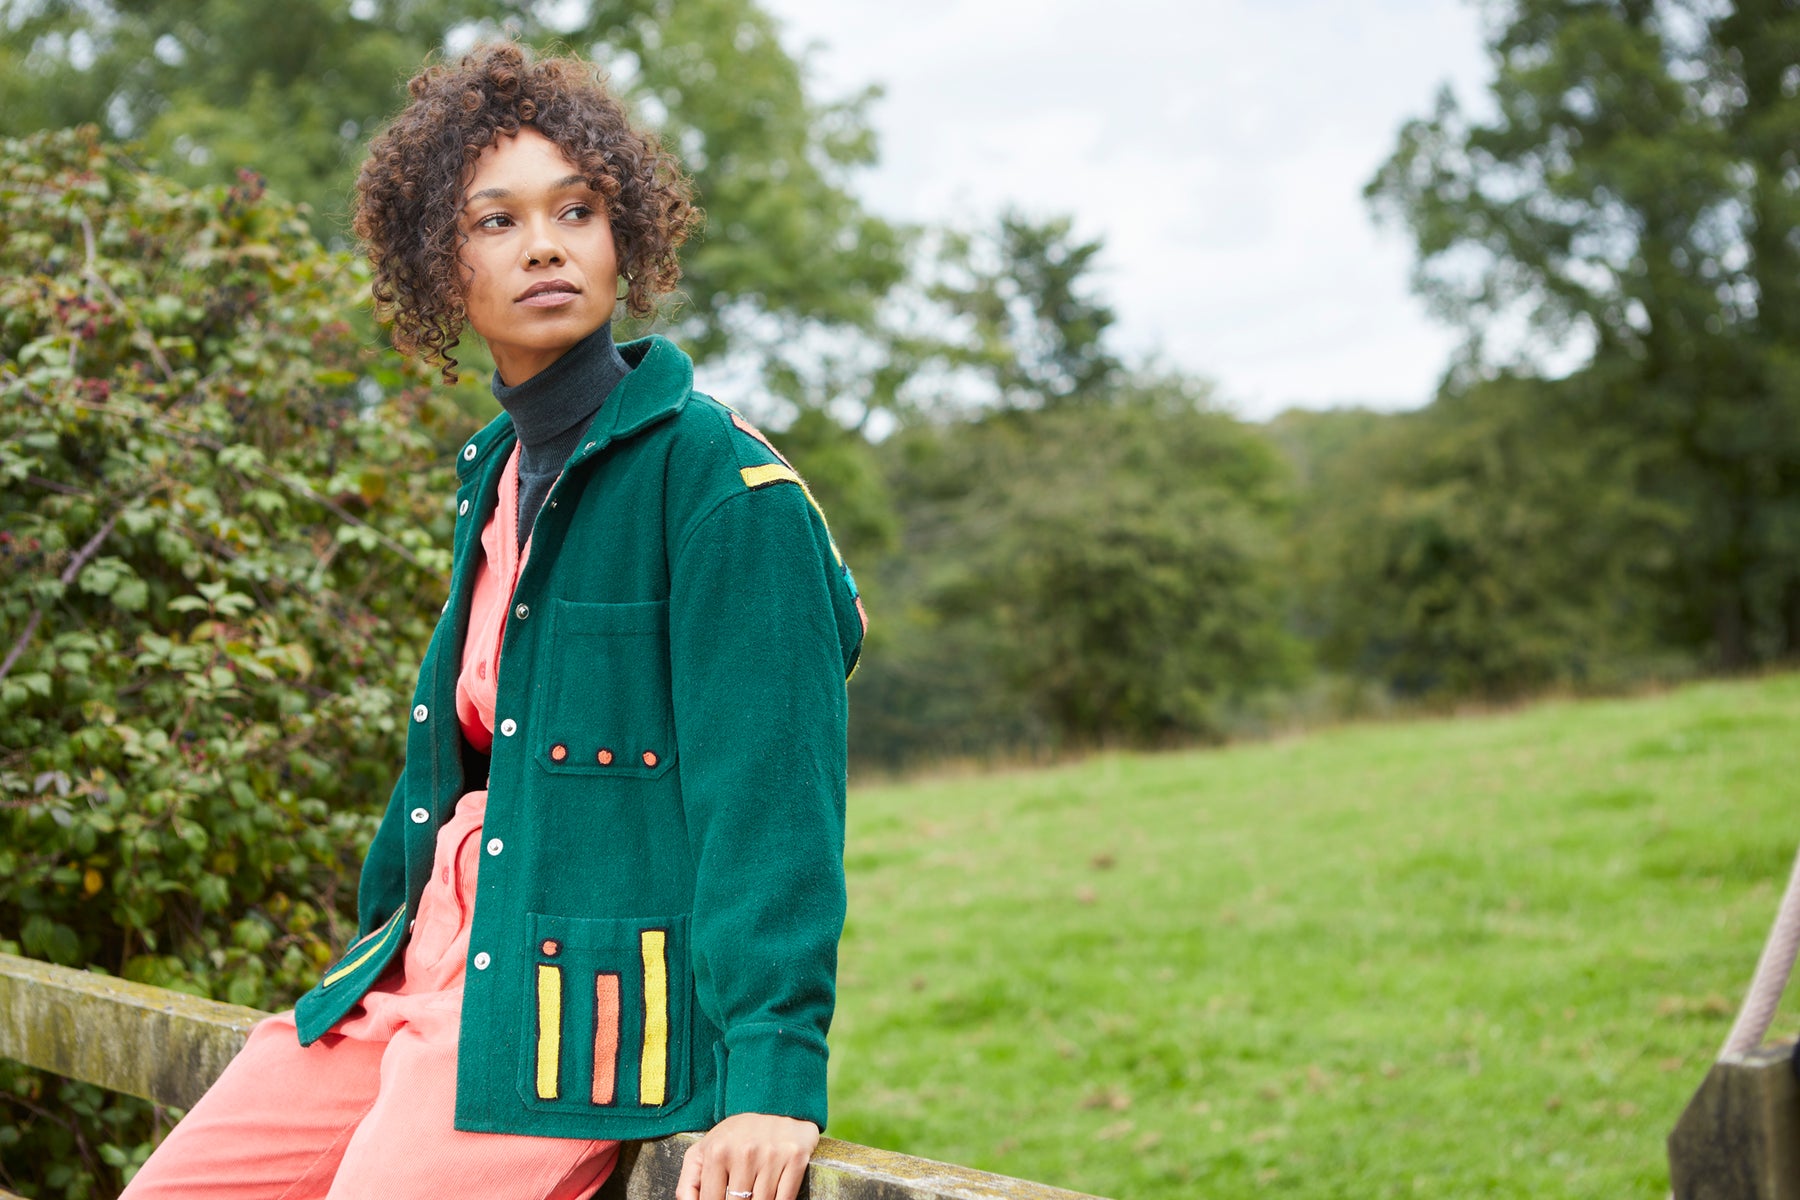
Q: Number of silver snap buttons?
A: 12